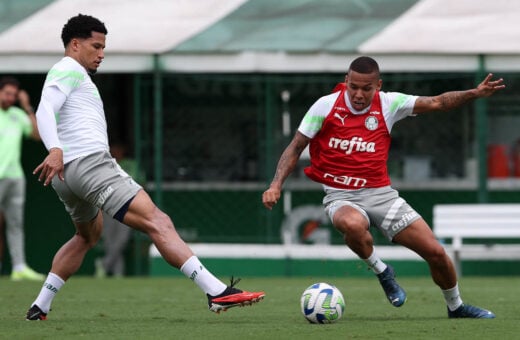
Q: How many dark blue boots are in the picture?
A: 2